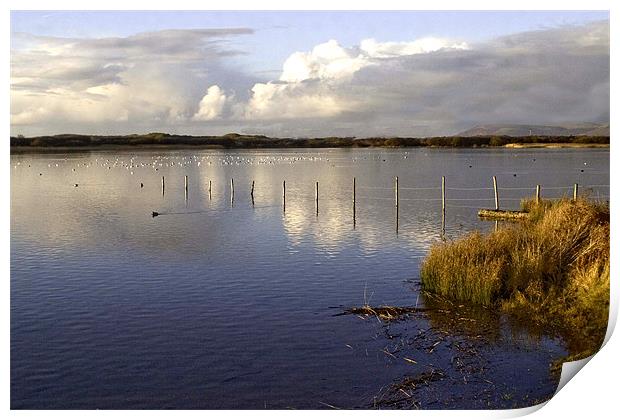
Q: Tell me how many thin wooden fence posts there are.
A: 13